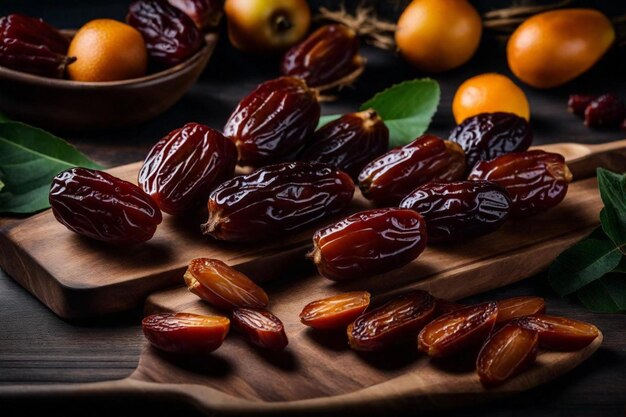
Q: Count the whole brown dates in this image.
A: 14